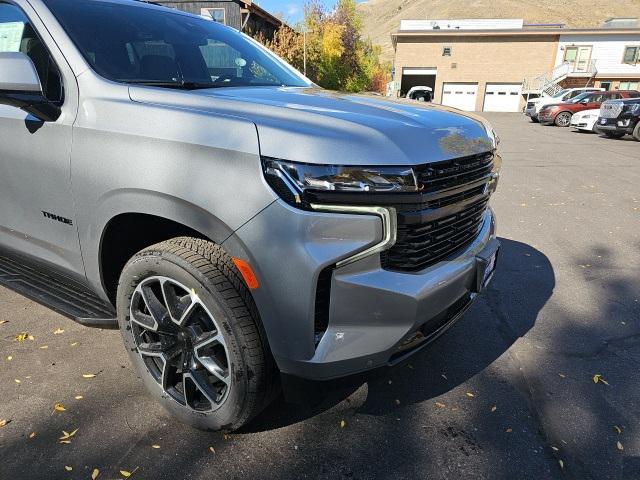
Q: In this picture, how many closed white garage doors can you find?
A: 2